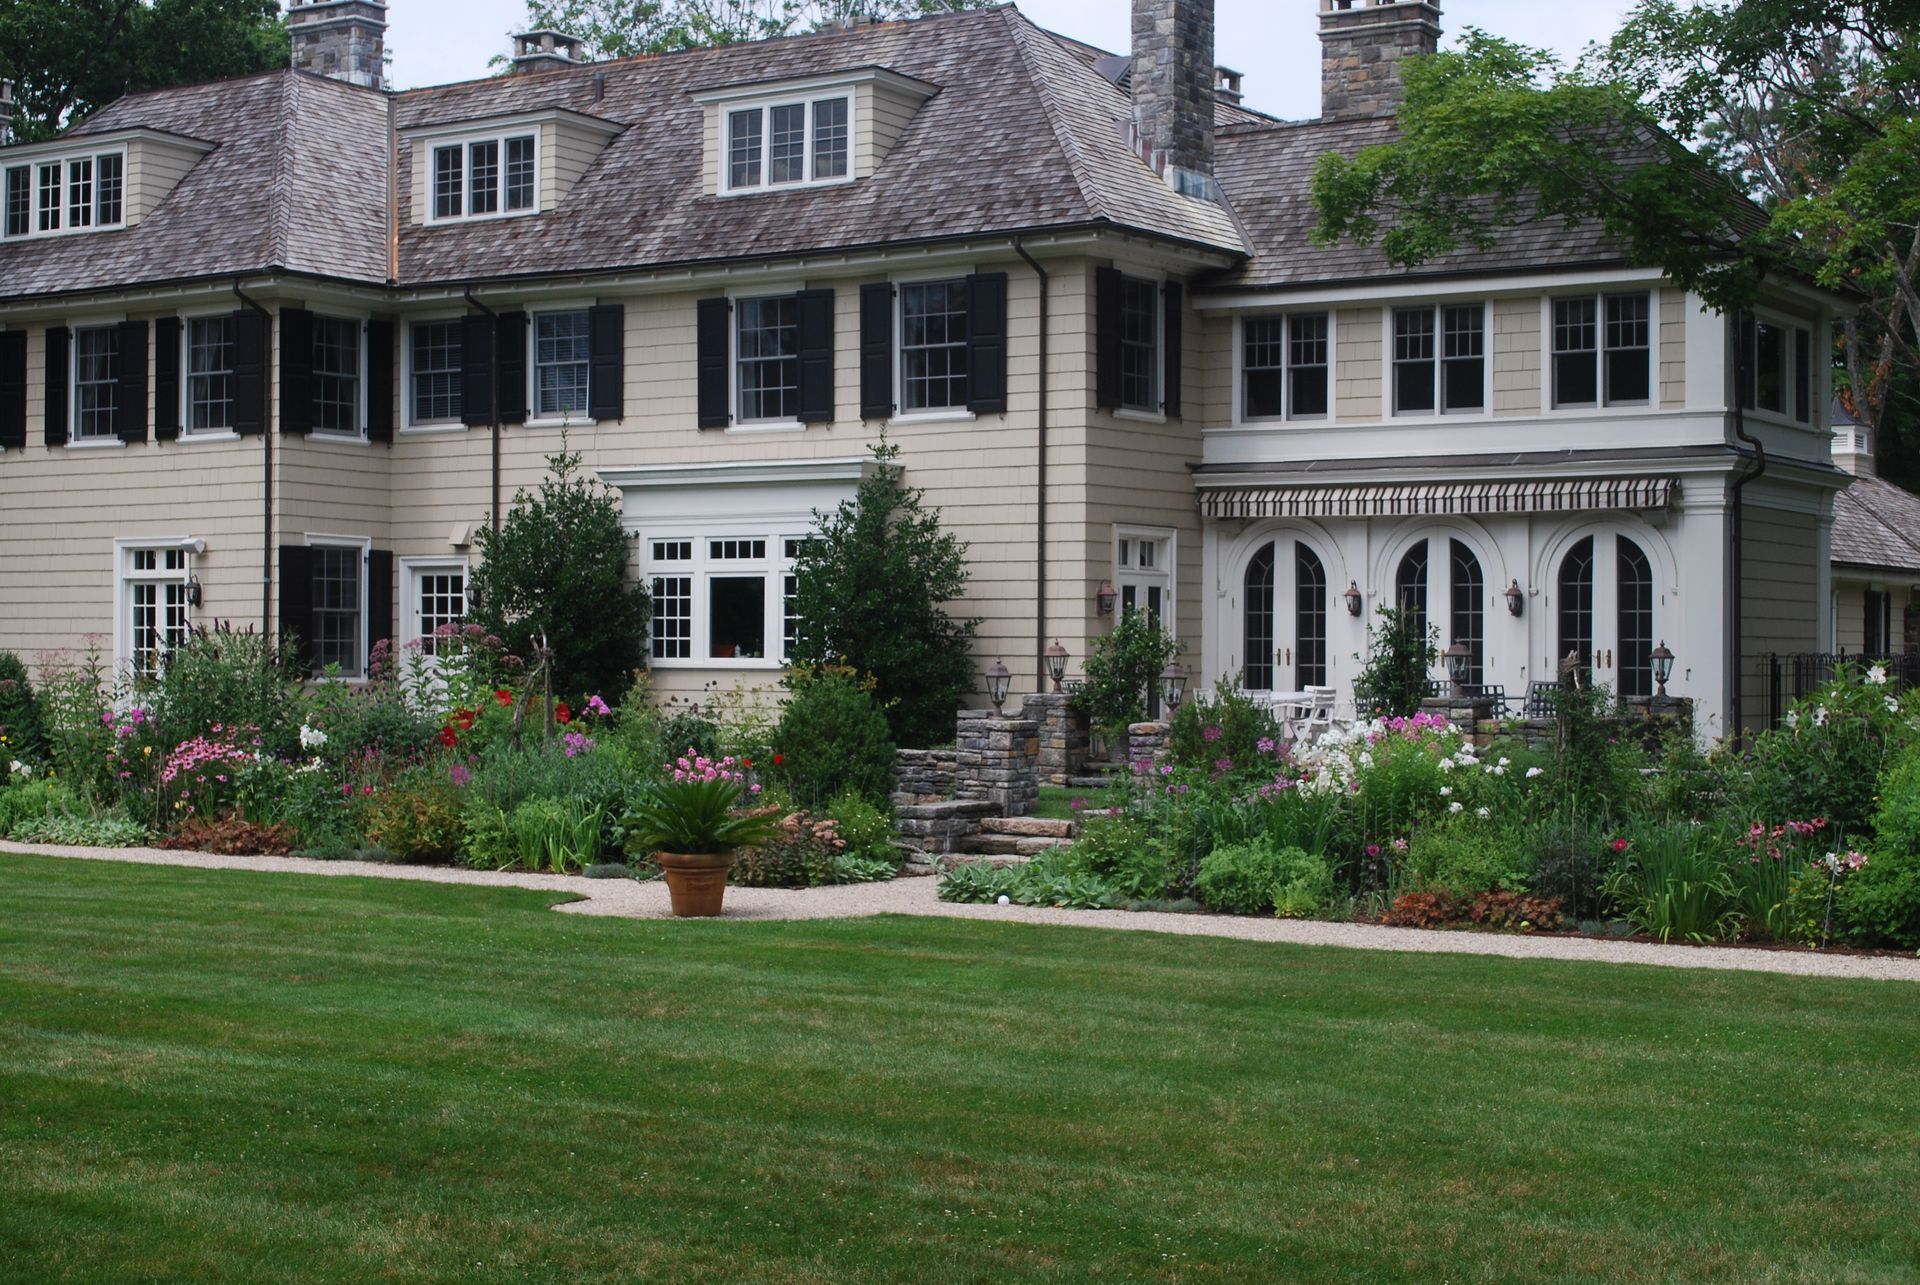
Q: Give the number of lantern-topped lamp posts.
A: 5